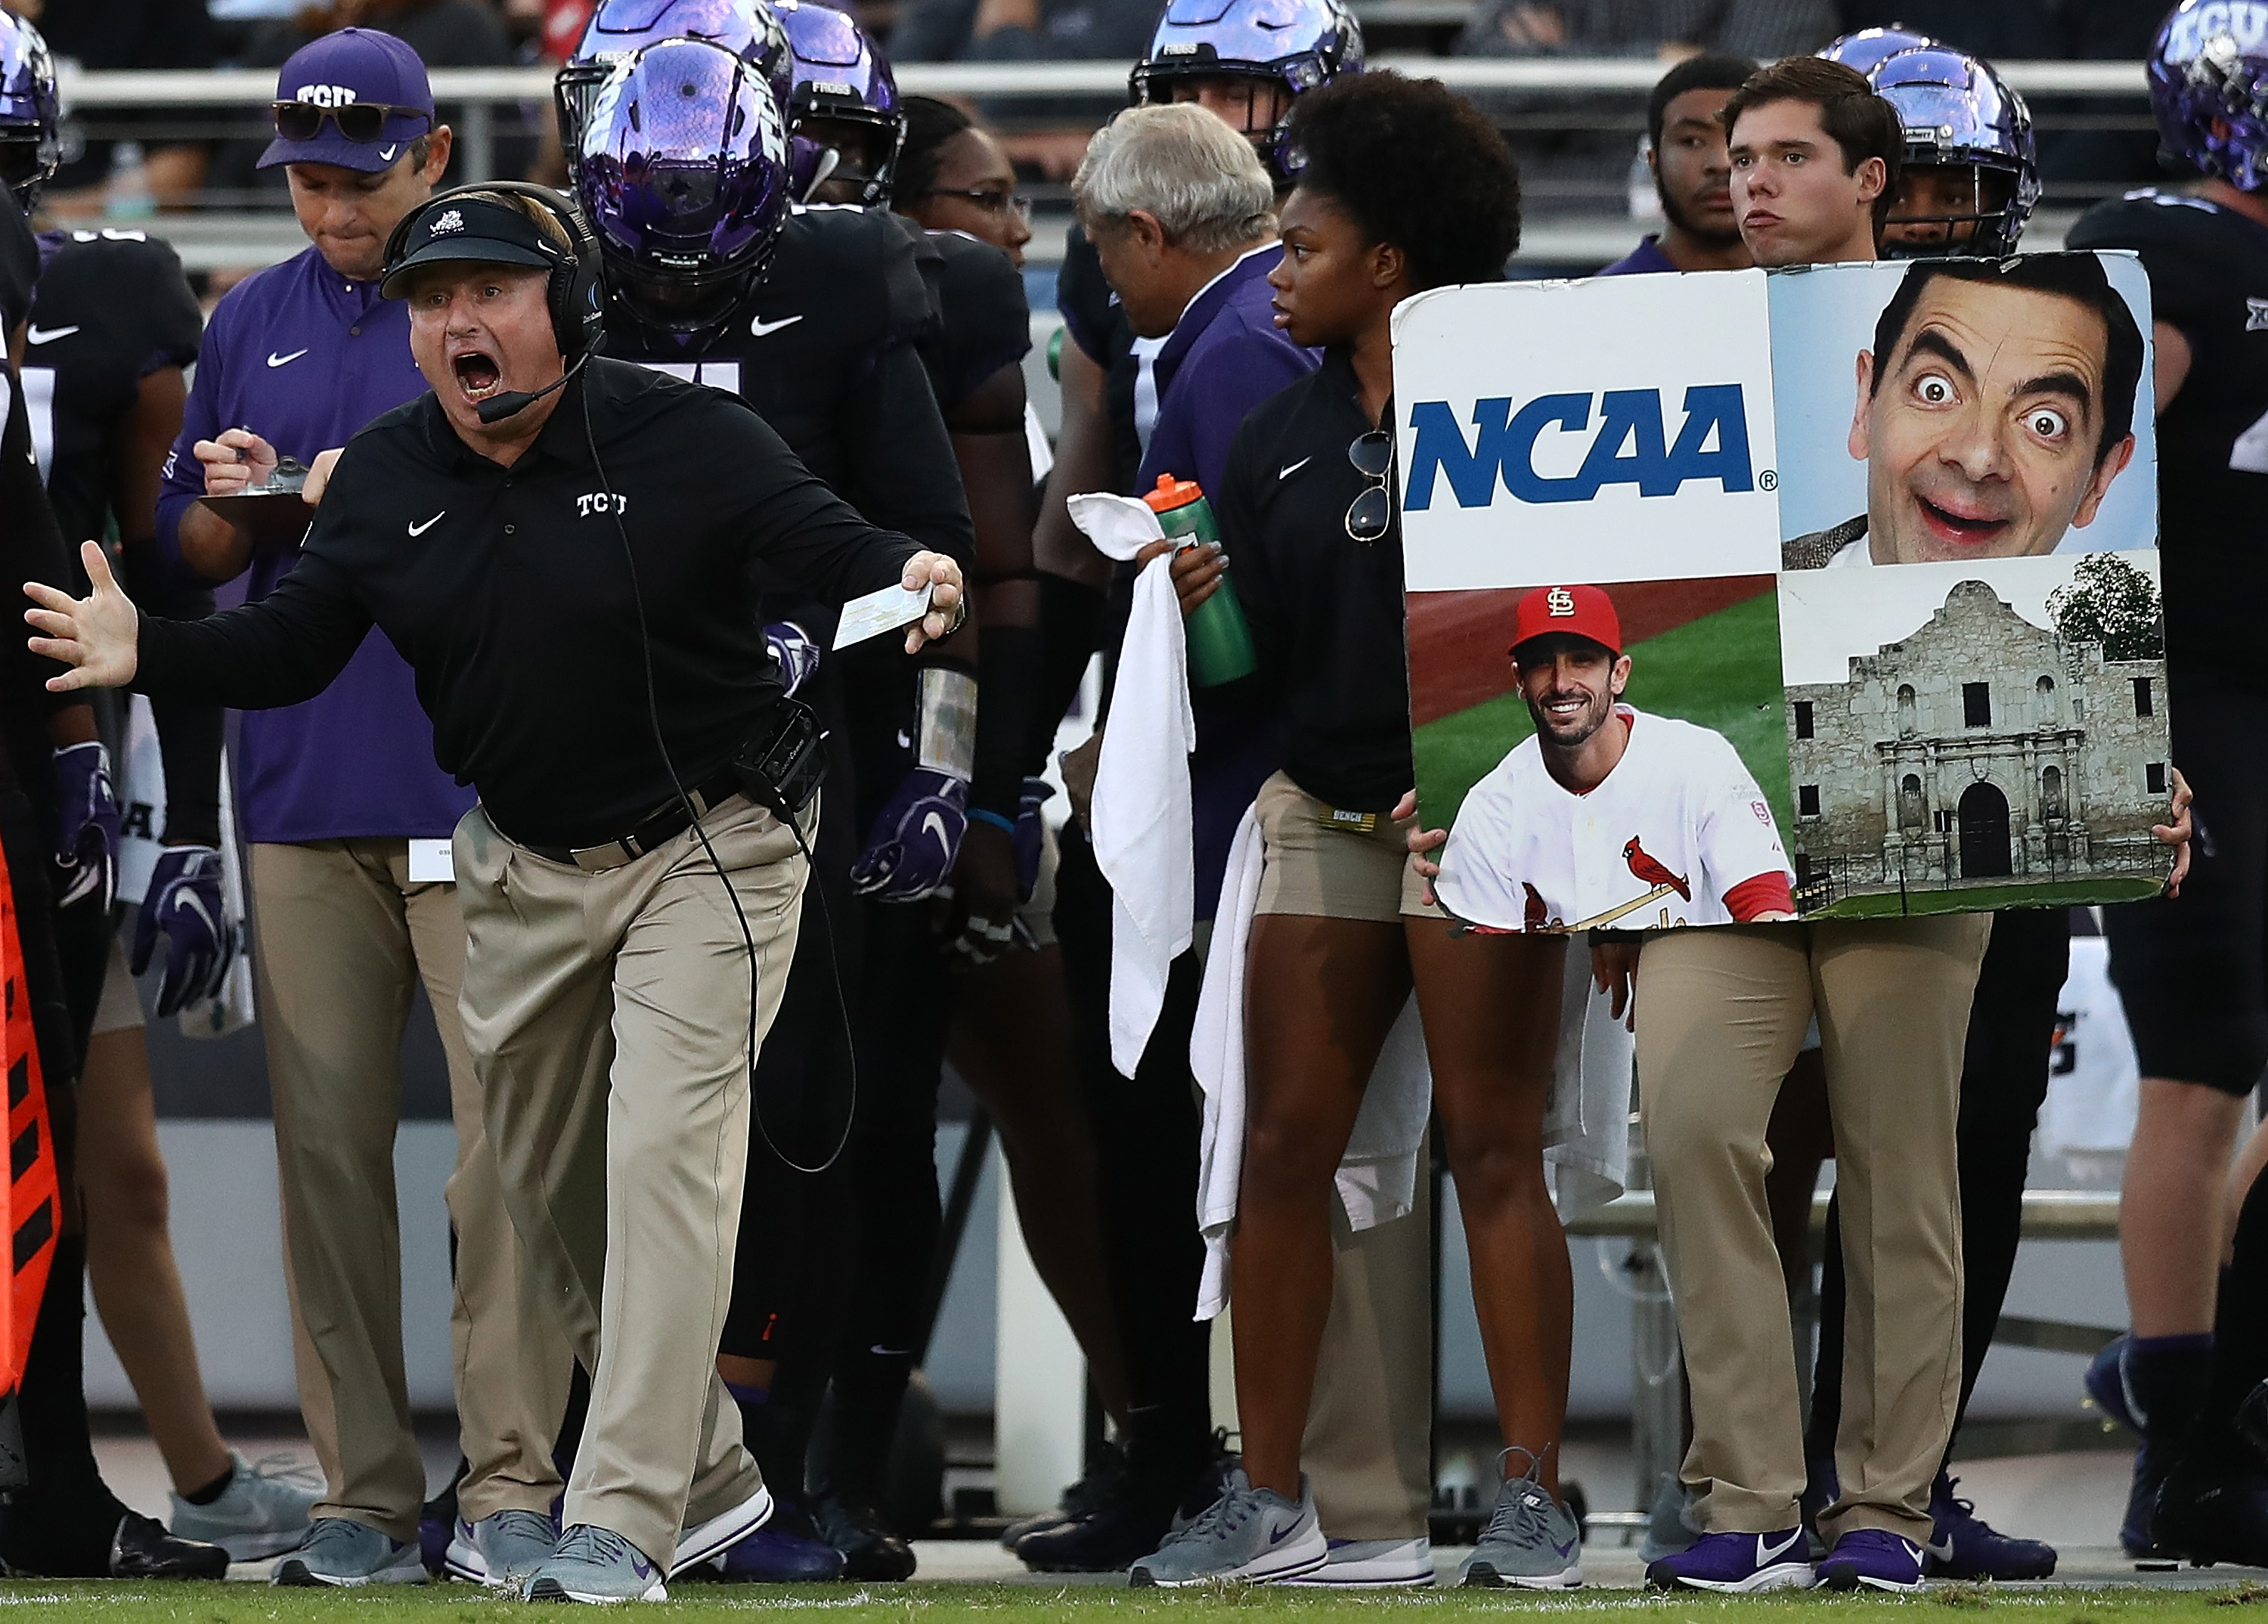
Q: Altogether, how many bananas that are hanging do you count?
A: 0